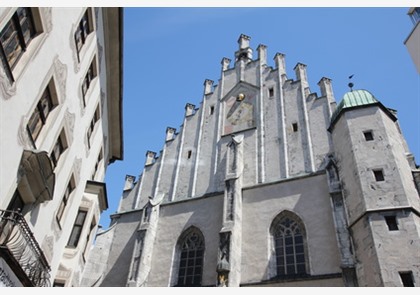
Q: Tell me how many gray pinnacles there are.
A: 11